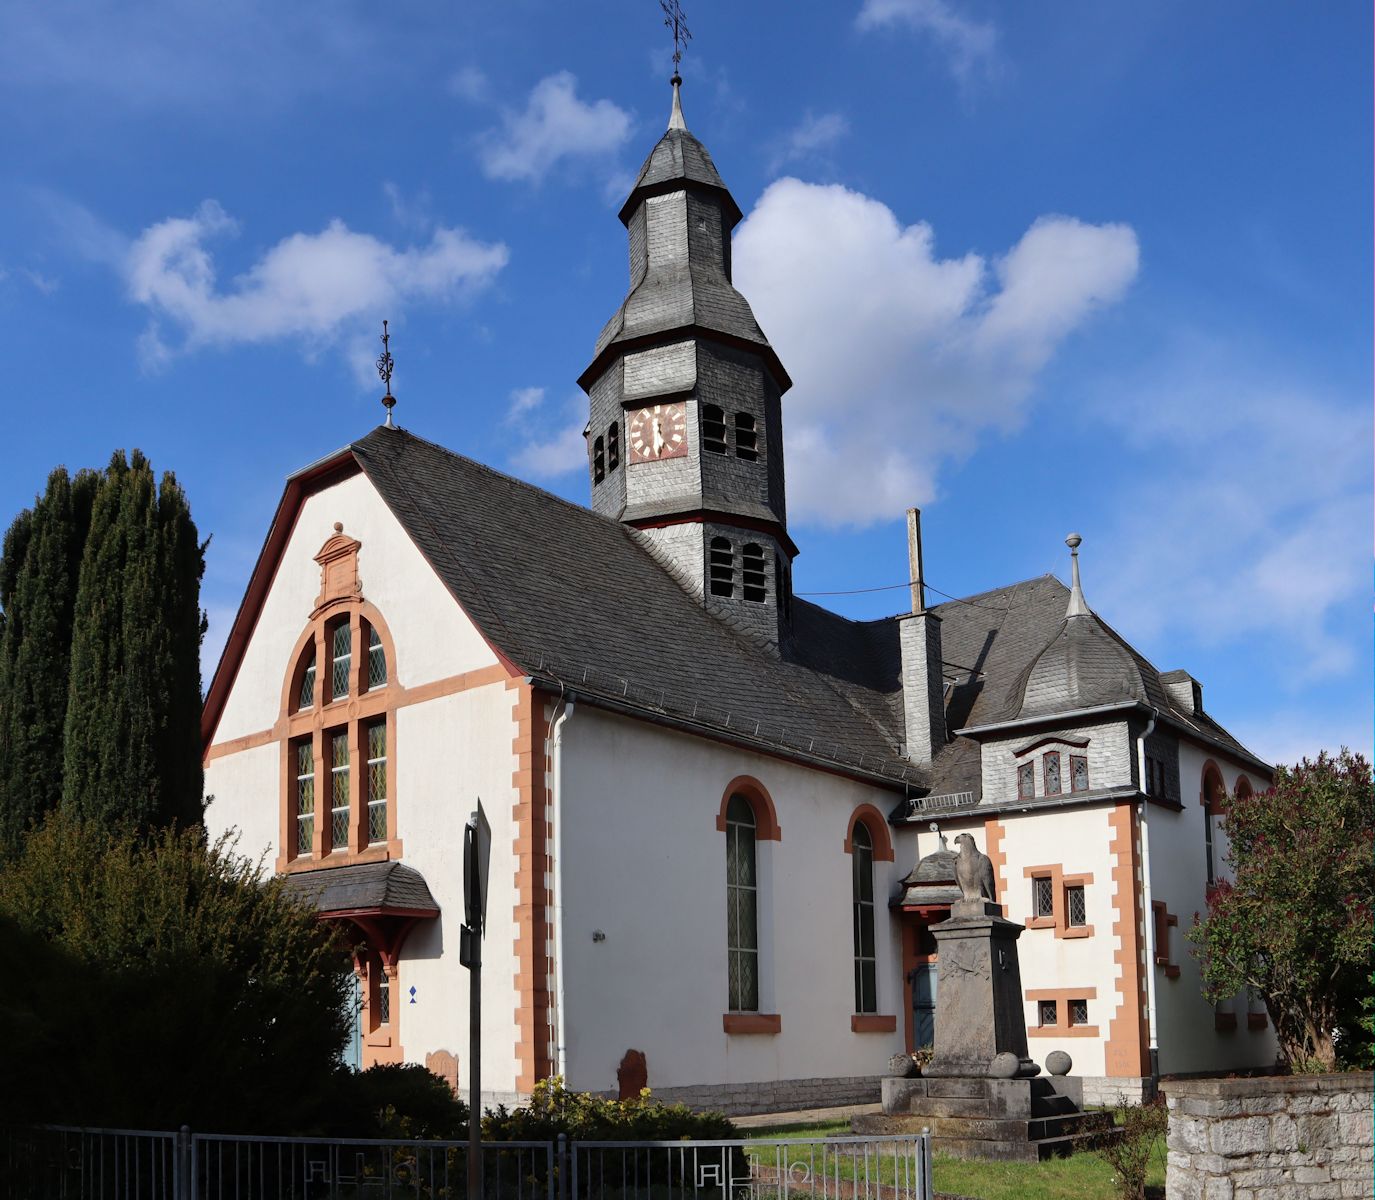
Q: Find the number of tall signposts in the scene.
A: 1